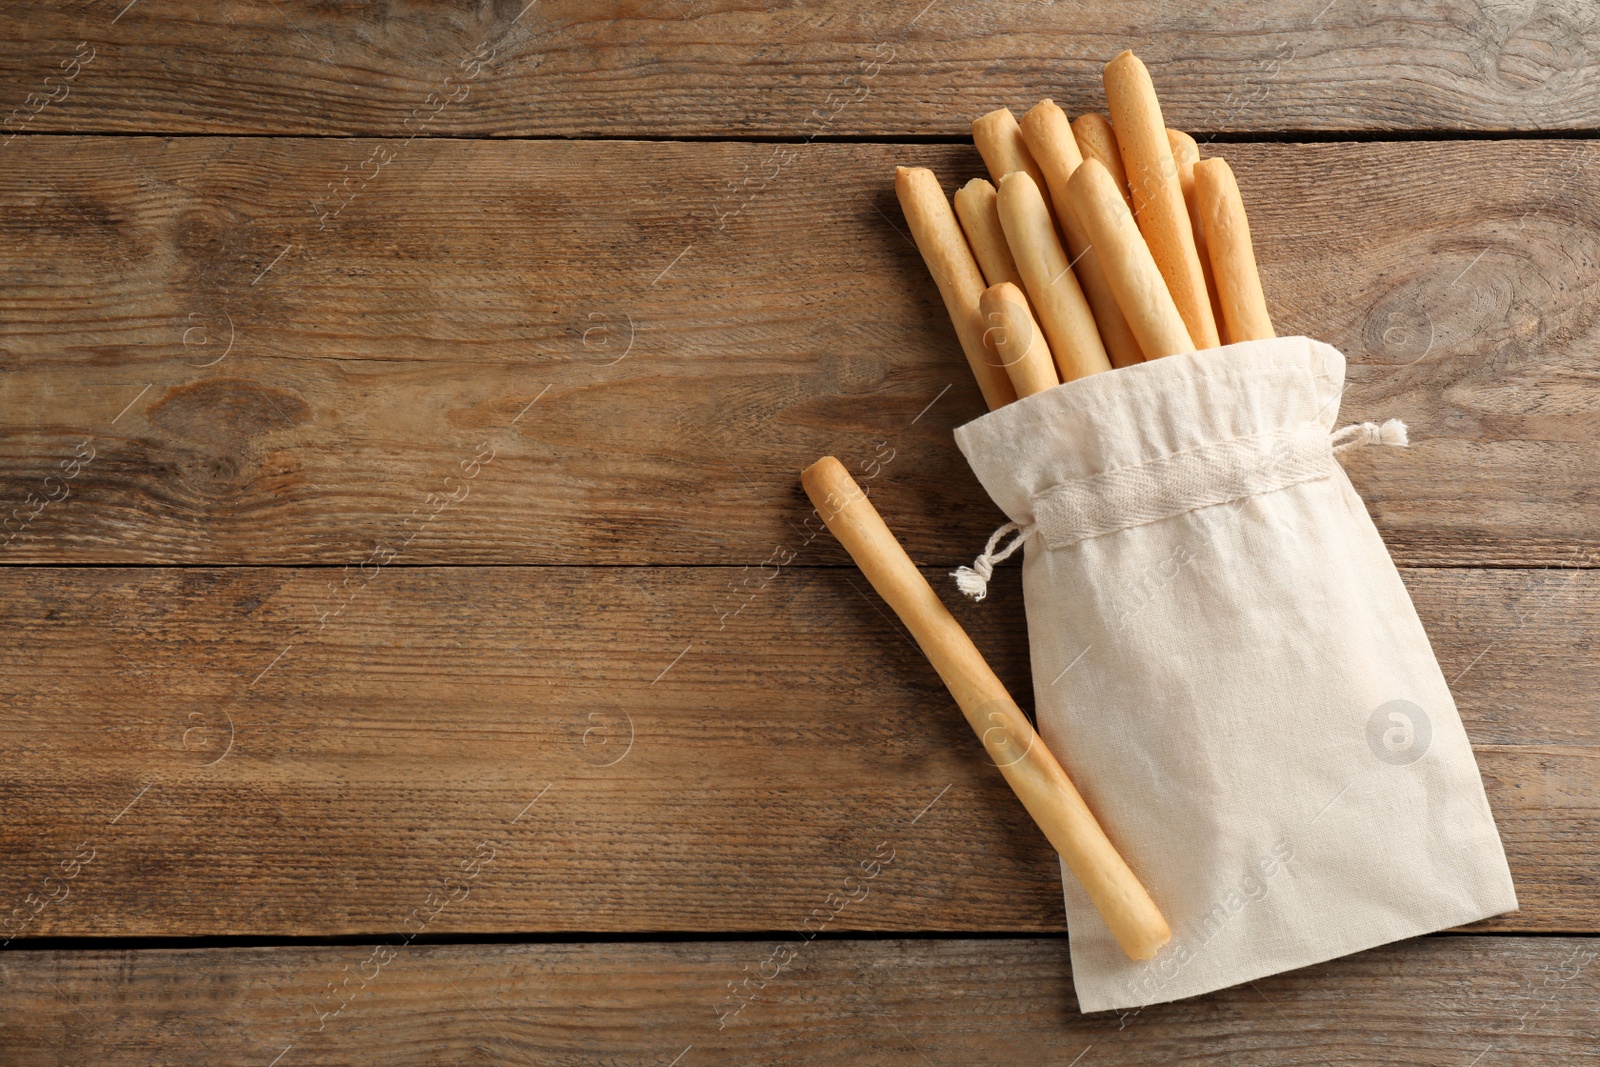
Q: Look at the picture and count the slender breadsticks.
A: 12